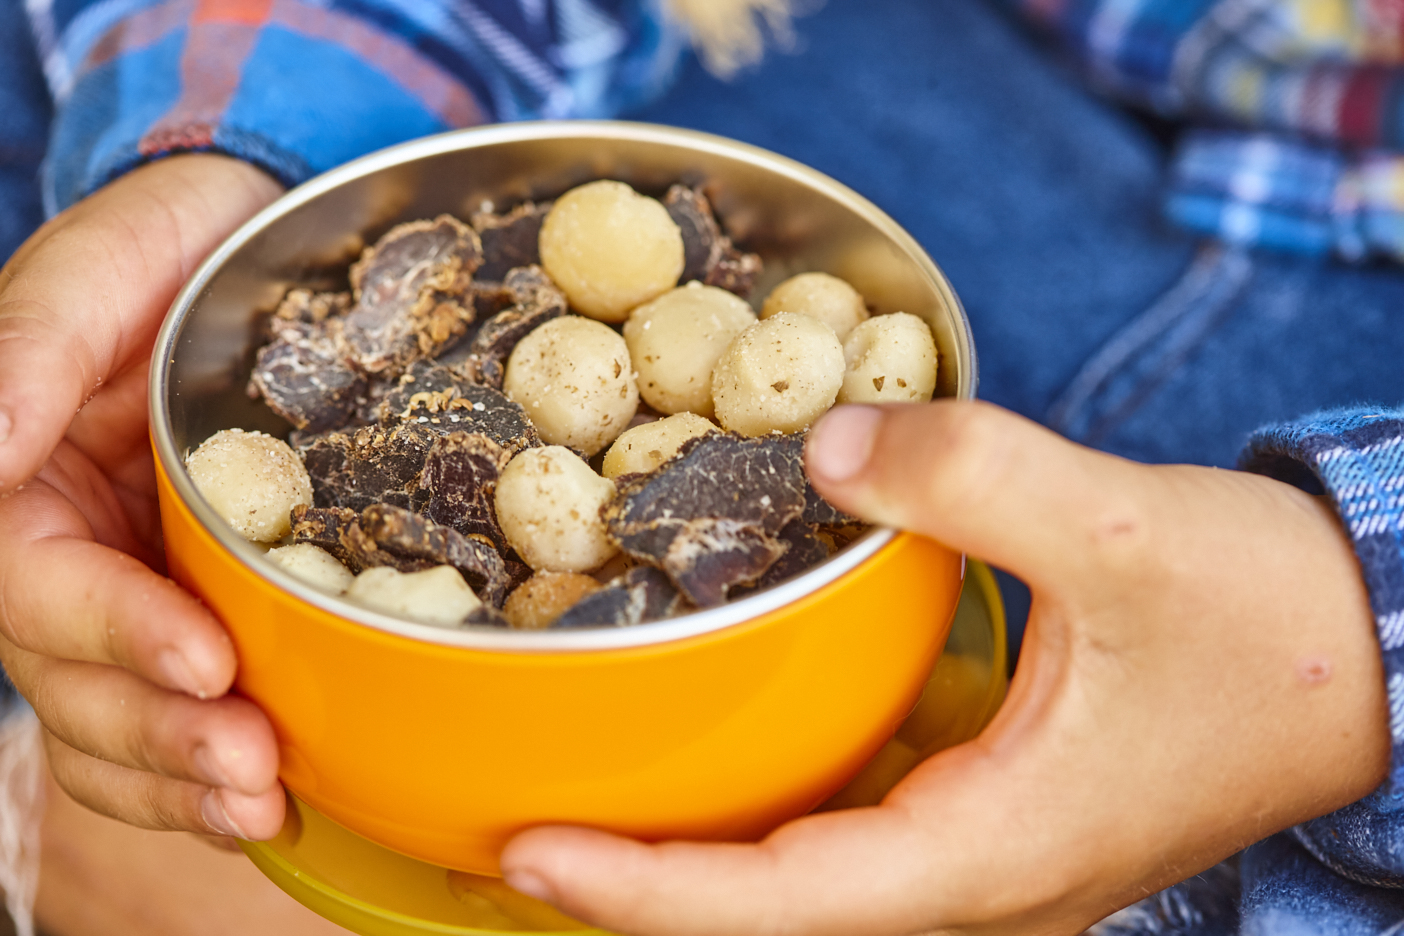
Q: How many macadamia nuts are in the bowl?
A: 12